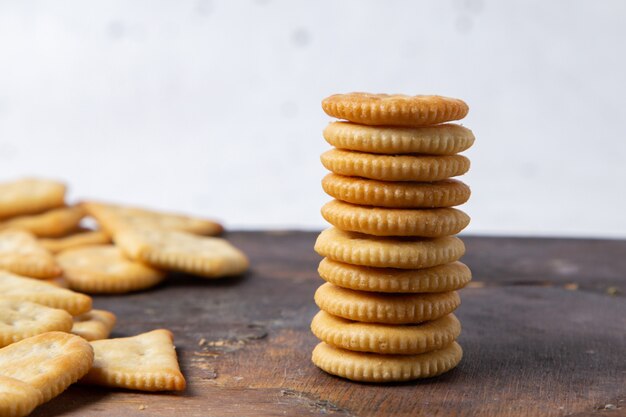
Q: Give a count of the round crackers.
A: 10